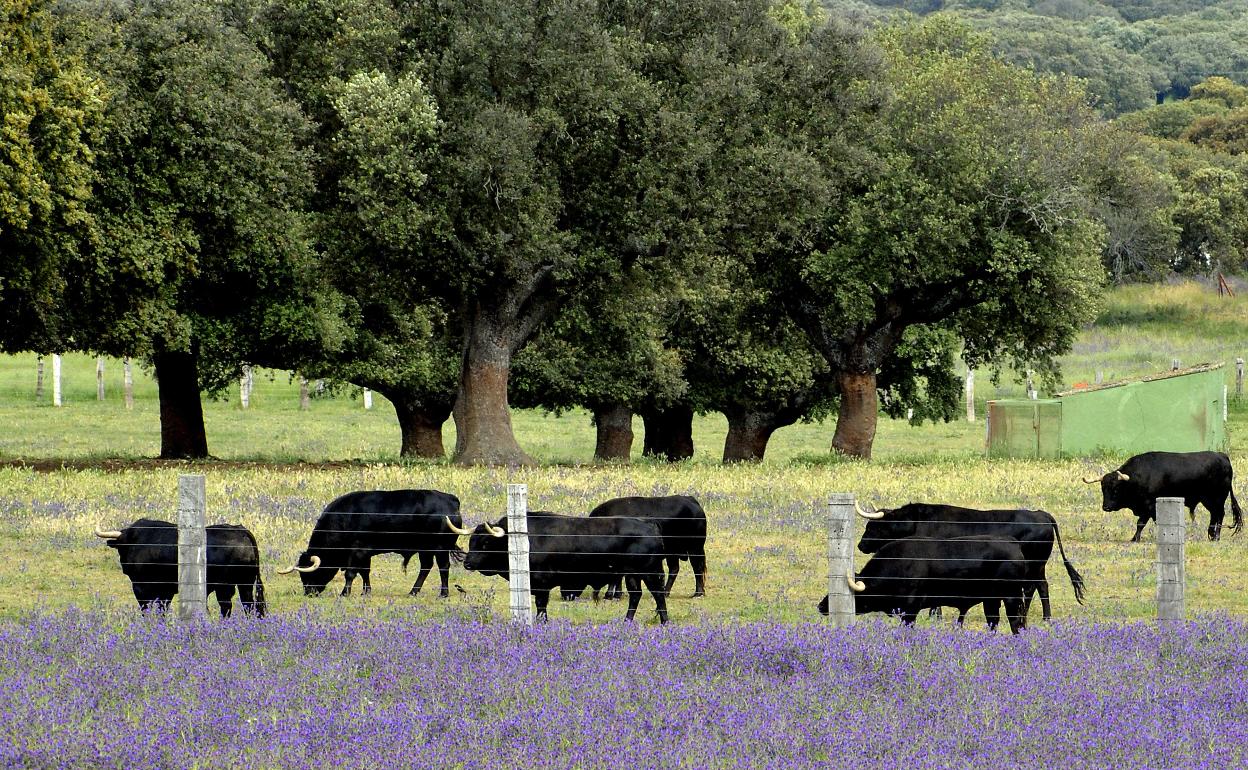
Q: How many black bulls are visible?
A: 7